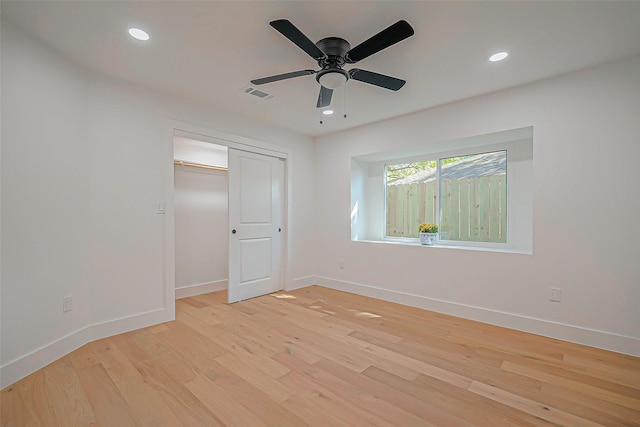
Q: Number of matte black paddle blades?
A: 5